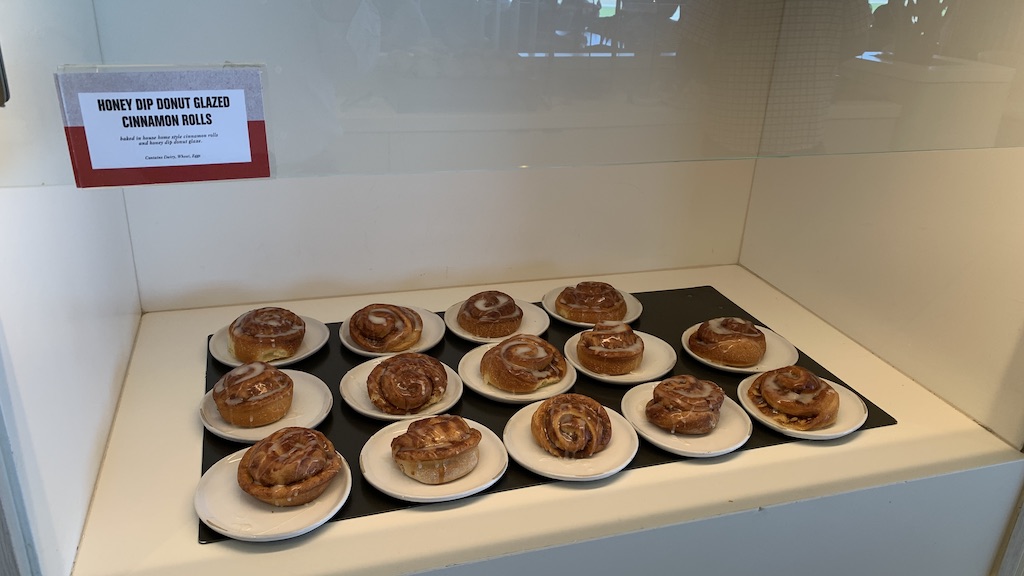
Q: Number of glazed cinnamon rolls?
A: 14